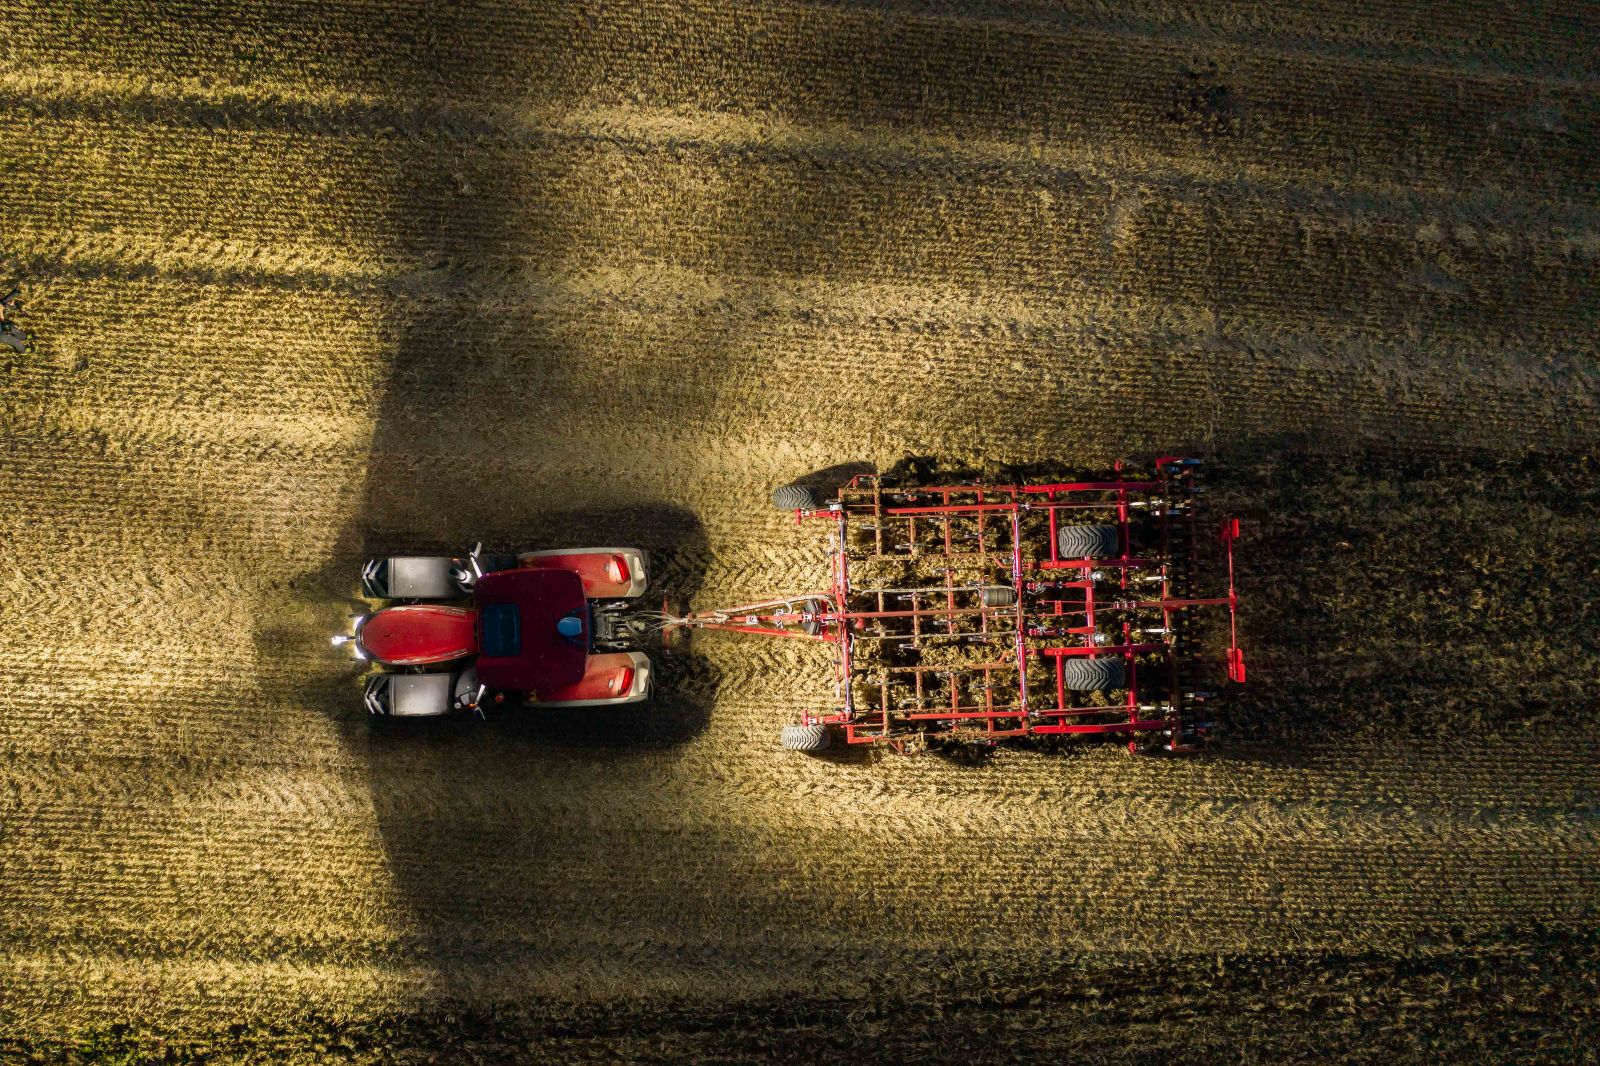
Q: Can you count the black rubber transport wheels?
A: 4